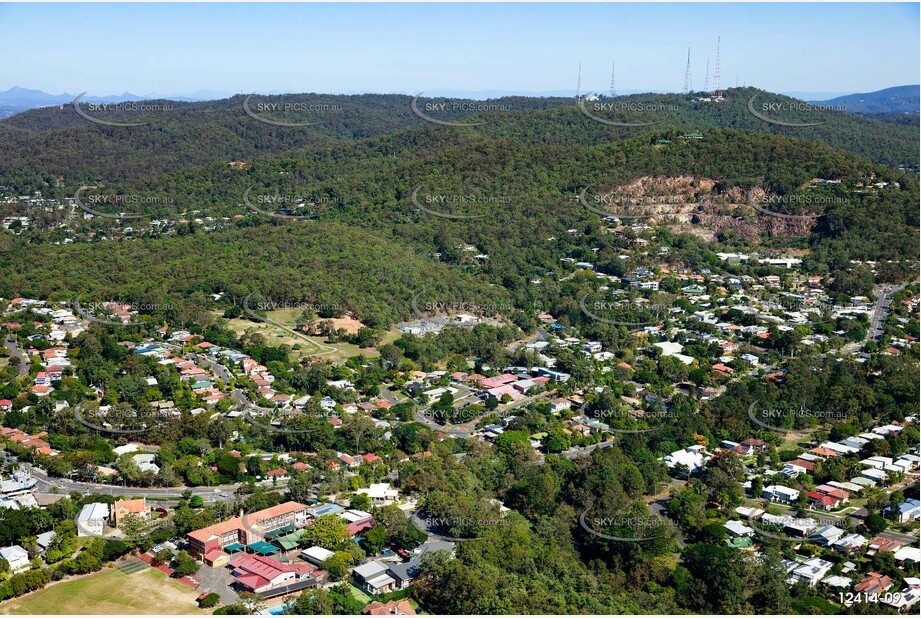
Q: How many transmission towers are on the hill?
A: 5